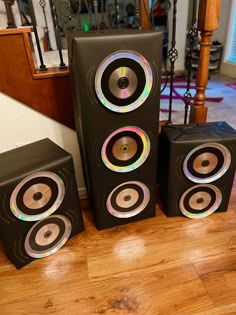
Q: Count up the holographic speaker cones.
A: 7